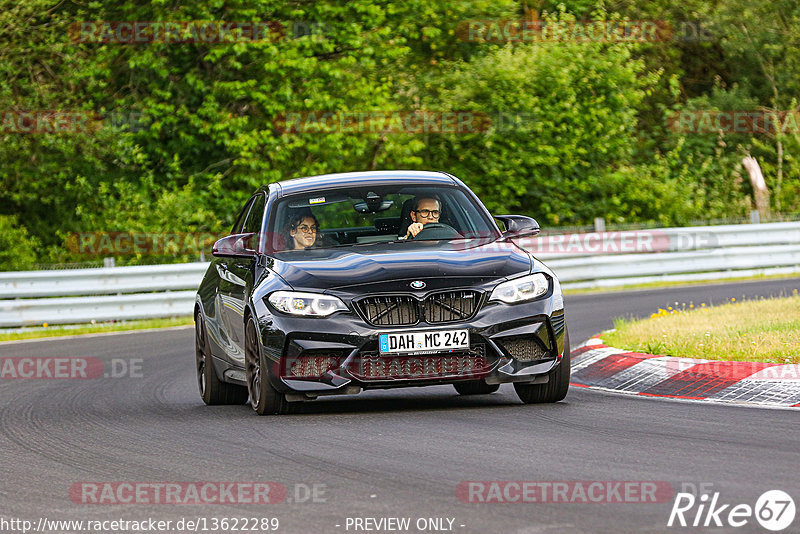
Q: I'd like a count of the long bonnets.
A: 1